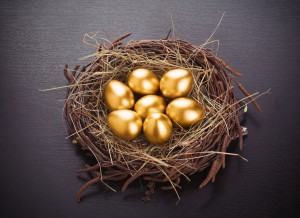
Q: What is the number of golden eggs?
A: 7